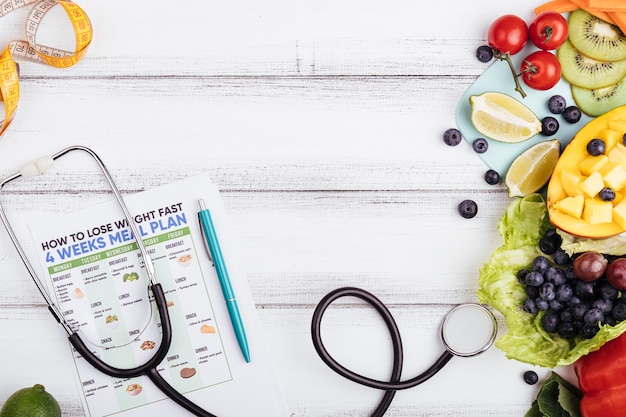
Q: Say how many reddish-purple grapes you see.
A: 2